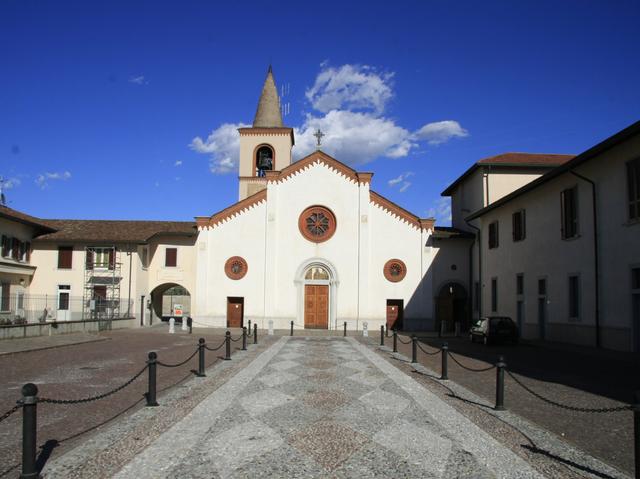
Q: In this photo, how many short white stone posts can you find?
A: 4